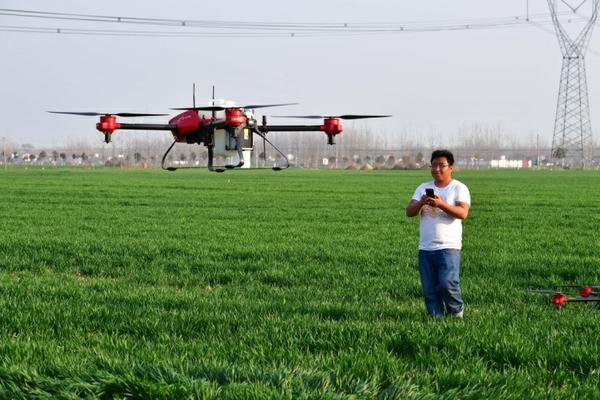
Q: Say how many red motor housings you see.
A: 5